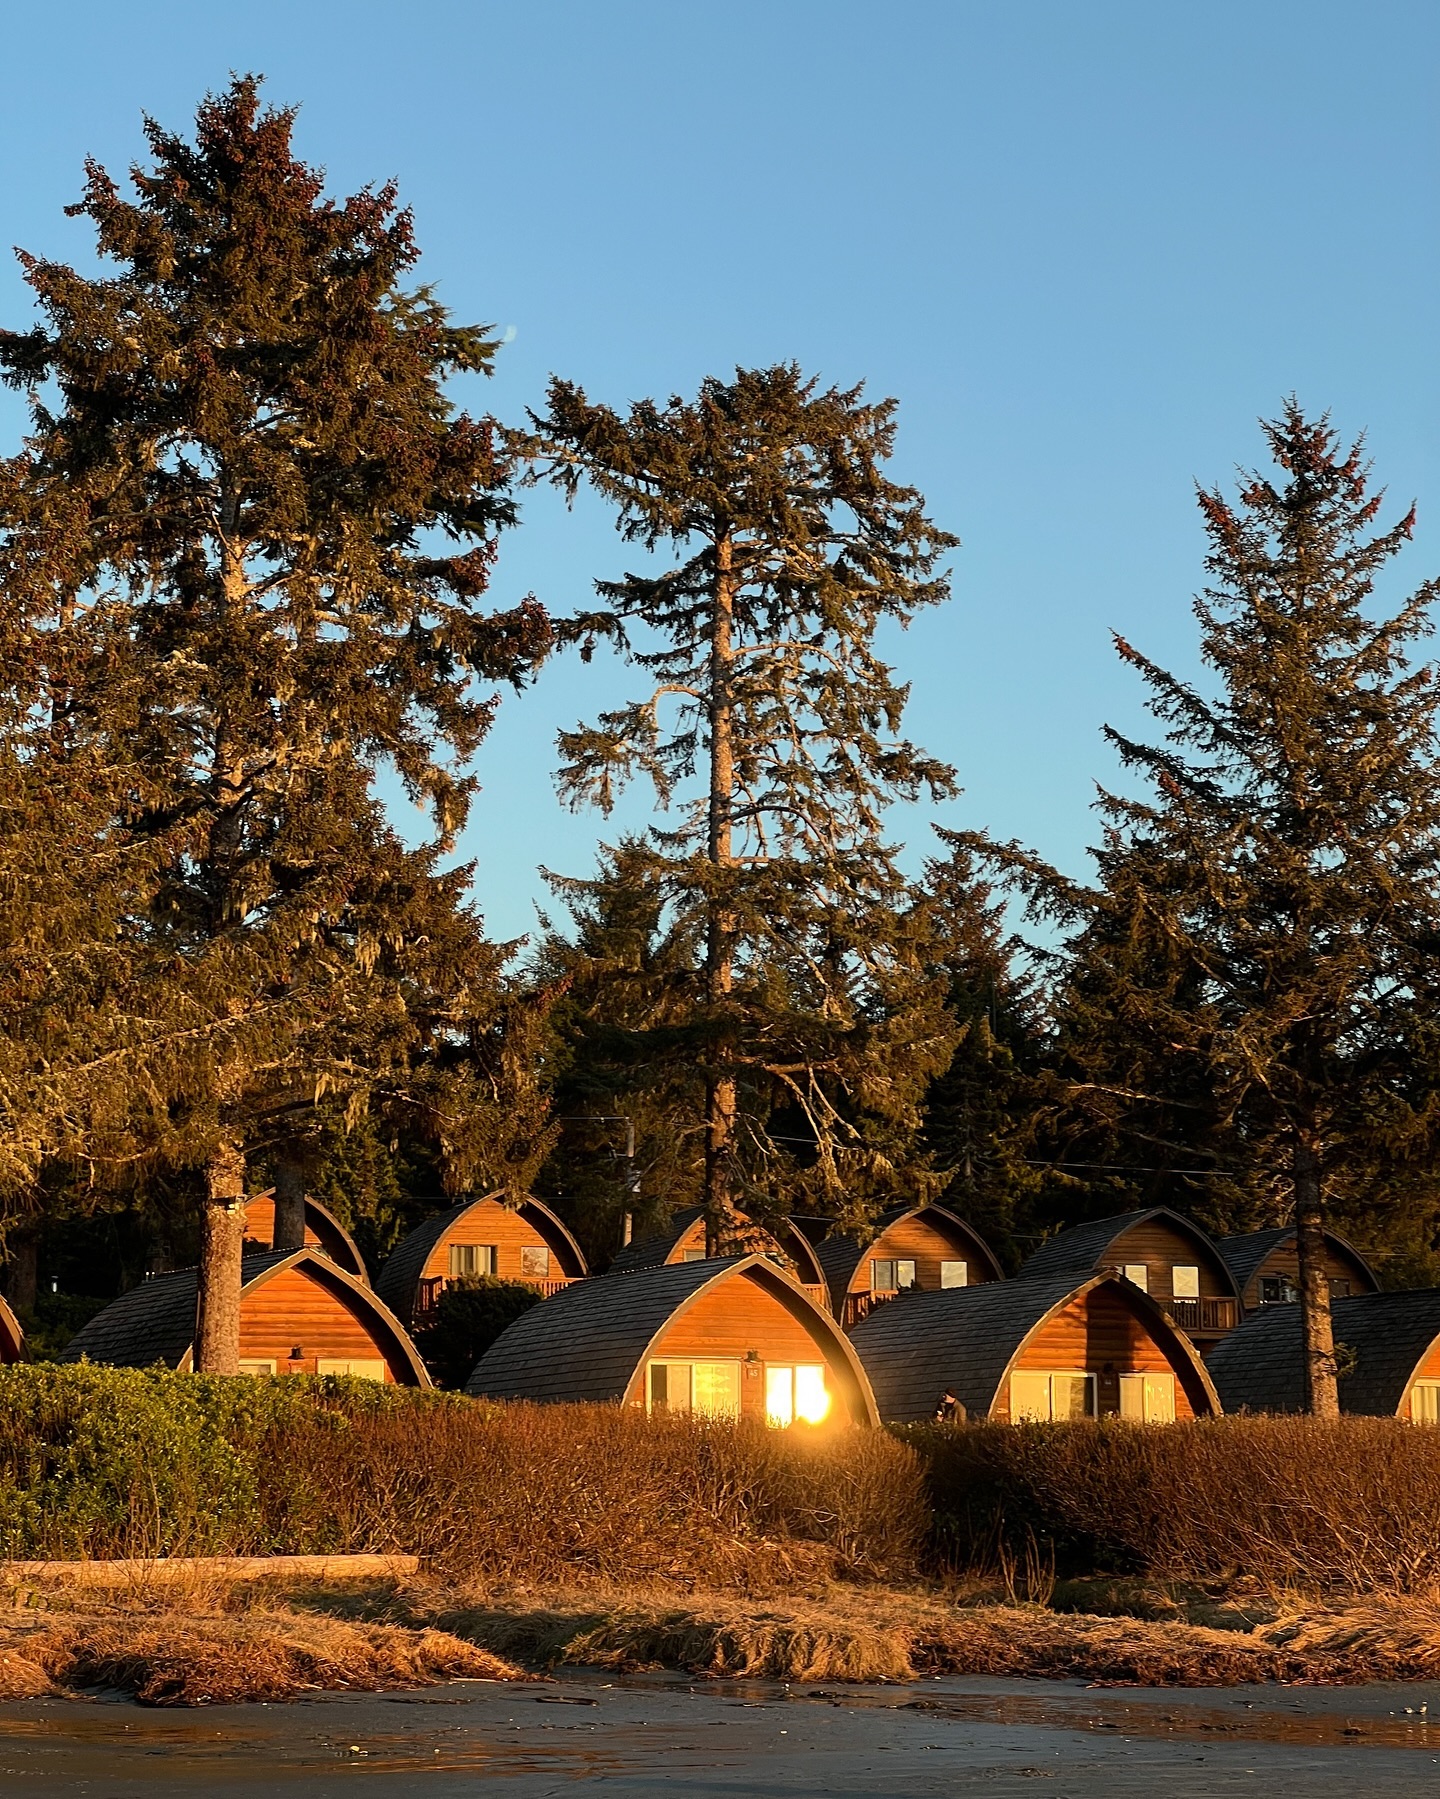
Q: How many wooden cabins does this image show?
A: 11